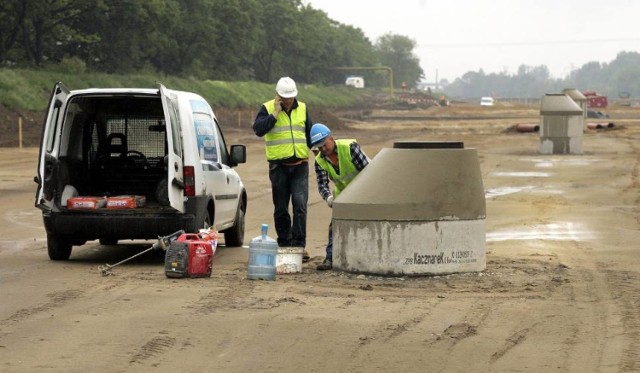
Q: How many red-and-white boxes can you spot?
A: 2